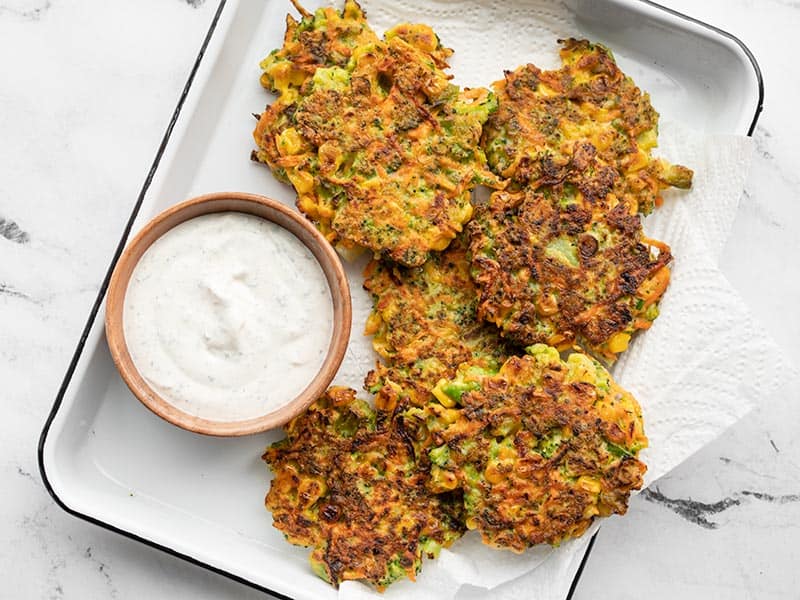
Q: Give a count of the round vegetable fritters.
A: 7